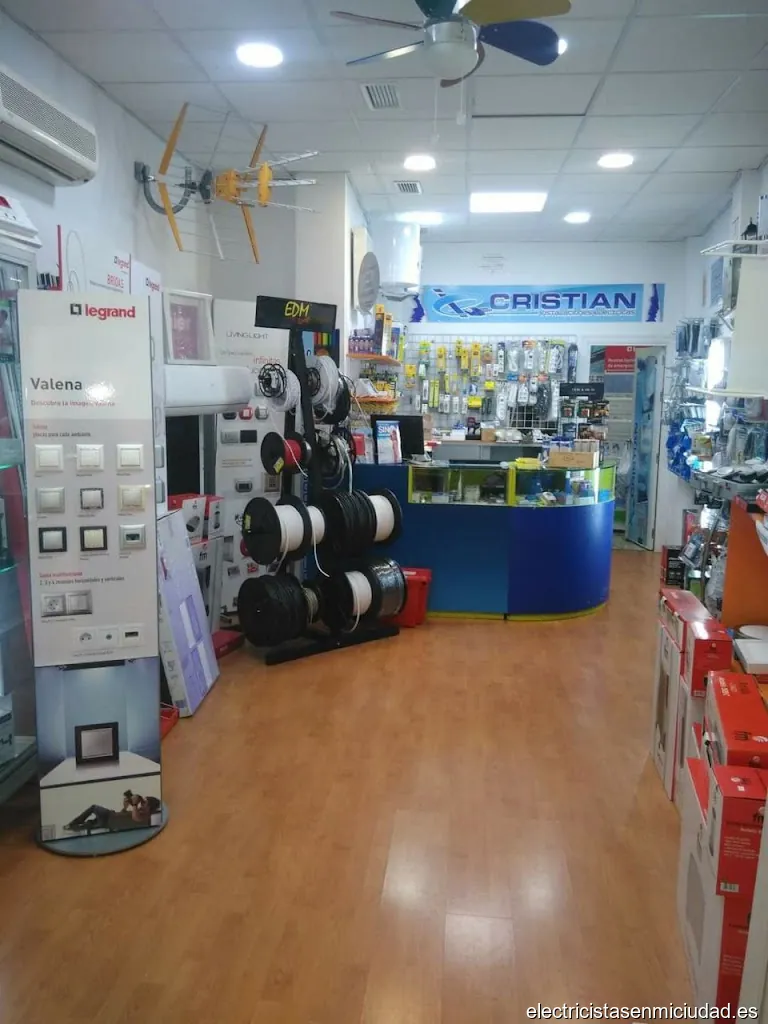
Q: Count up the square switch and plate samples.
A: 9